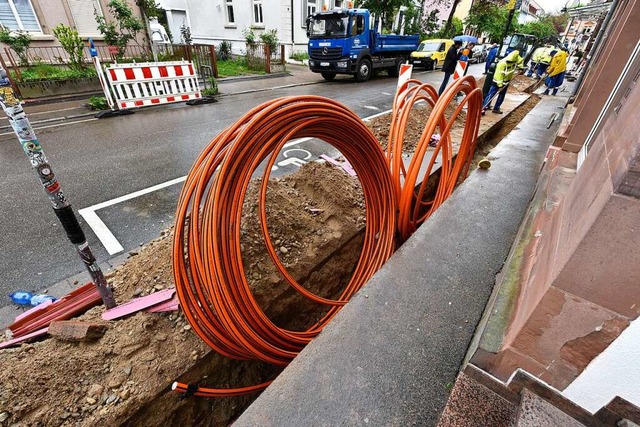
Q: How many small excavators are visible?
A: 1